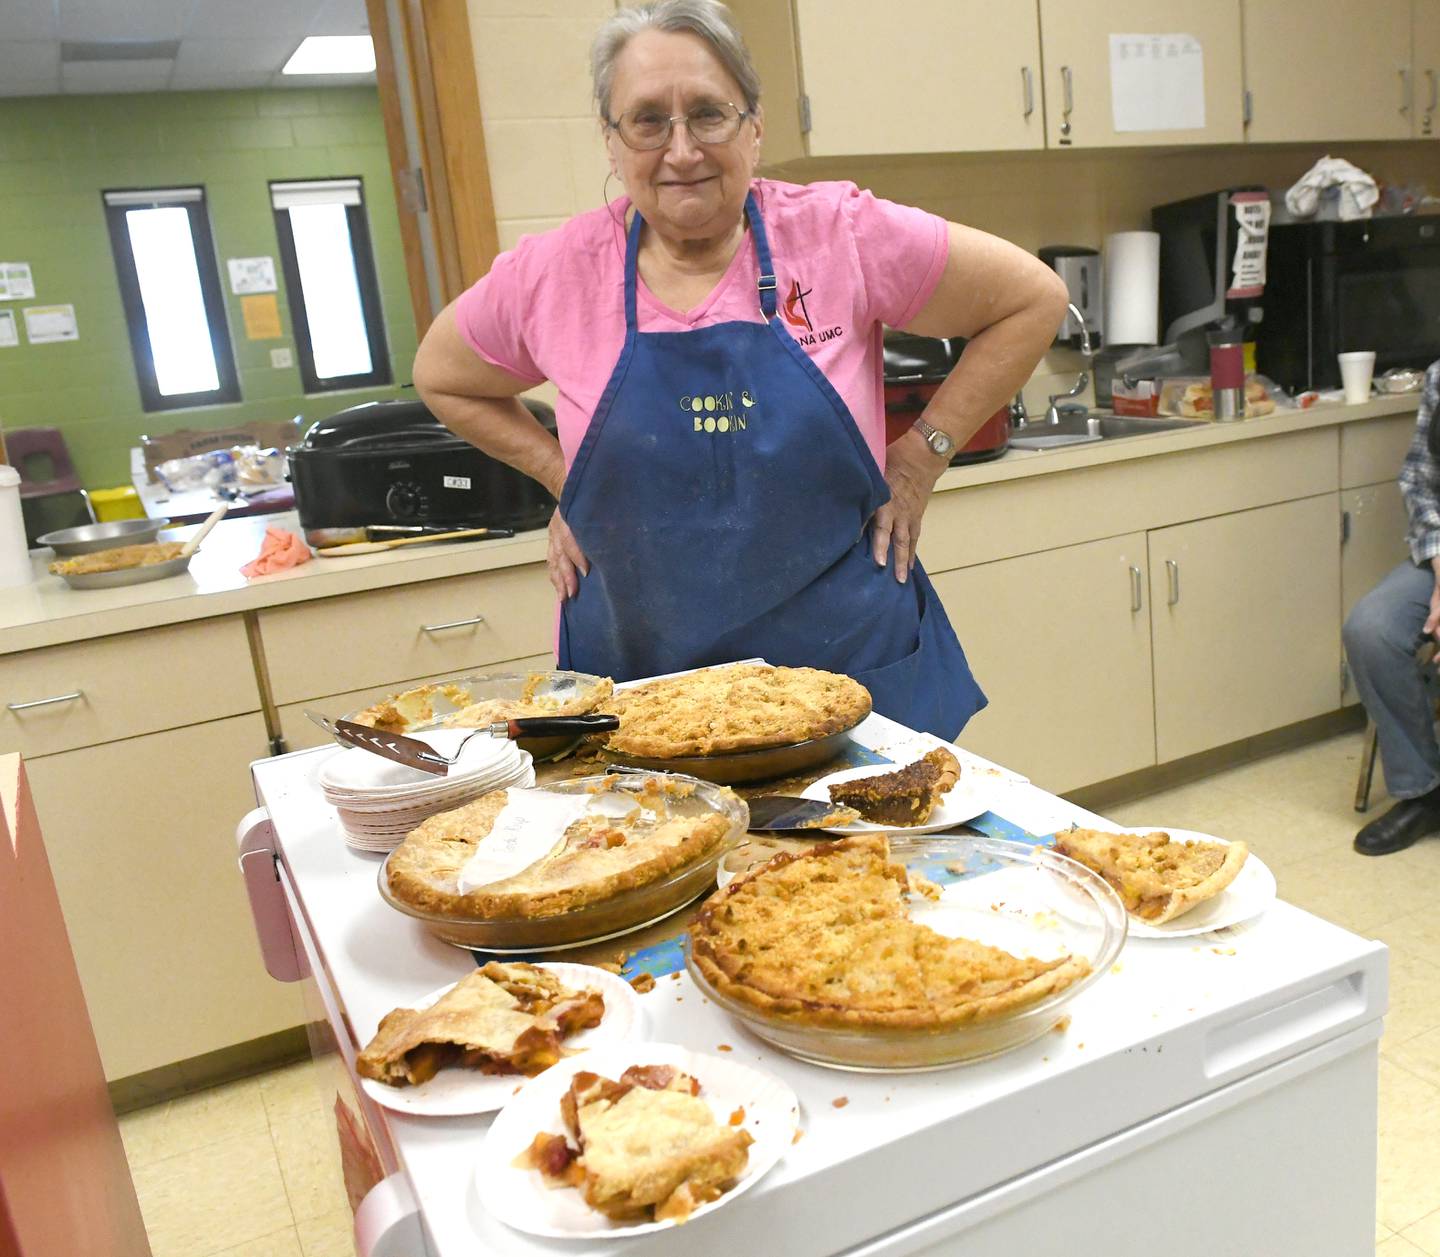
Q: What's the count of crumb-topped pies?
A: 2